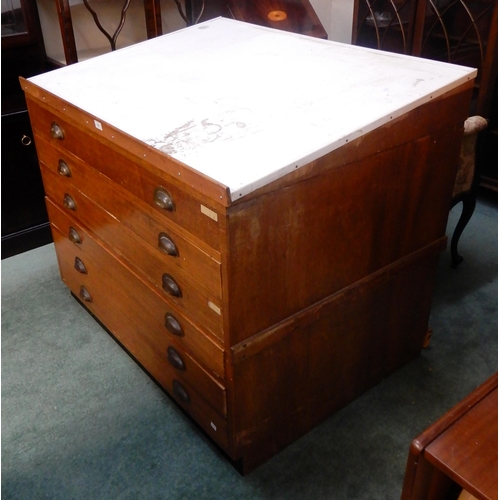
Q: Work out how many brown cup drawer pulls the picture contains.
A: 12